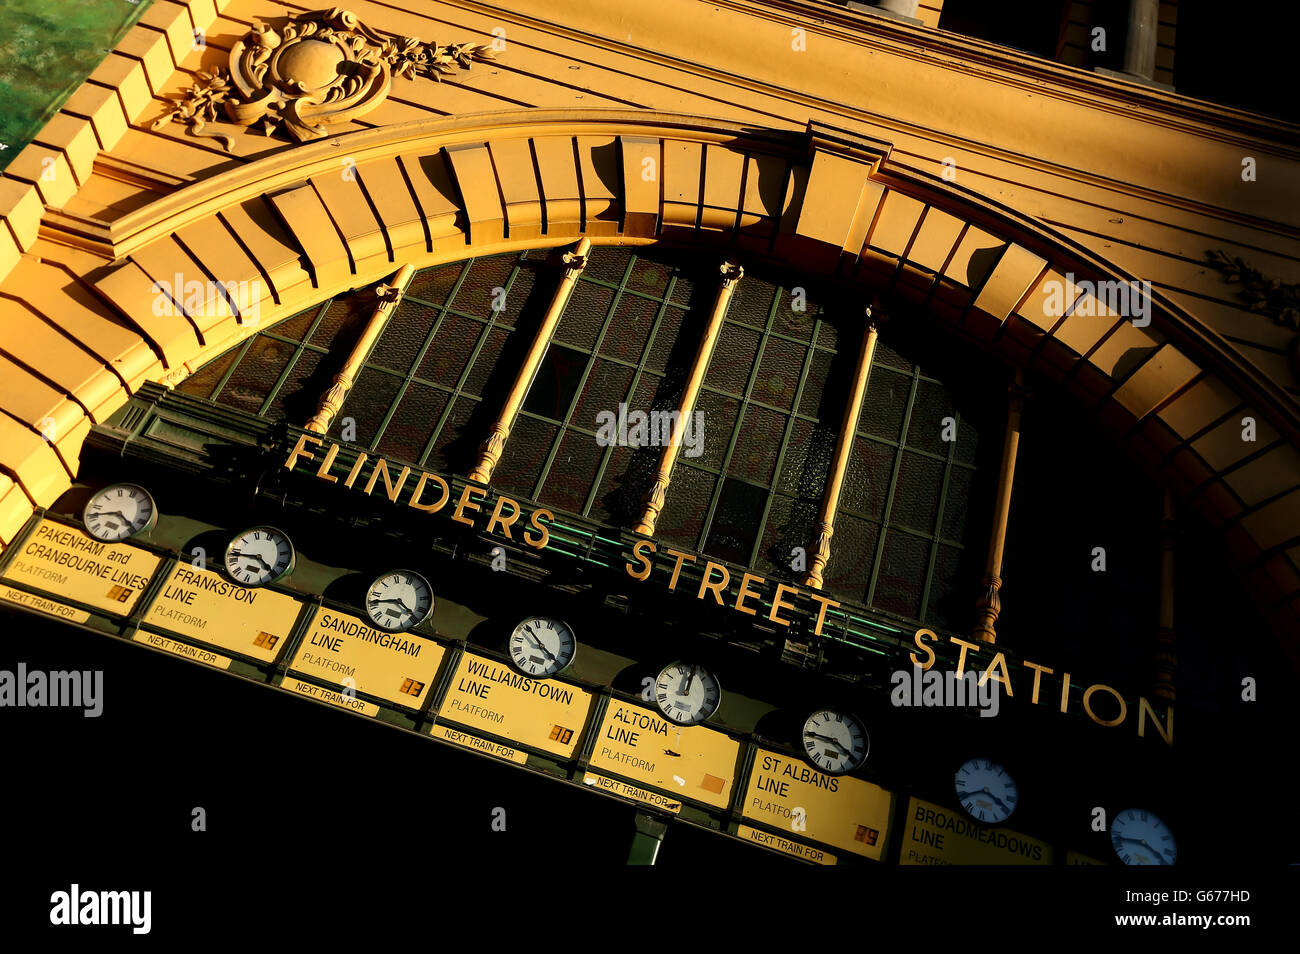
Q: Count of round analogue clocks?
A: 8